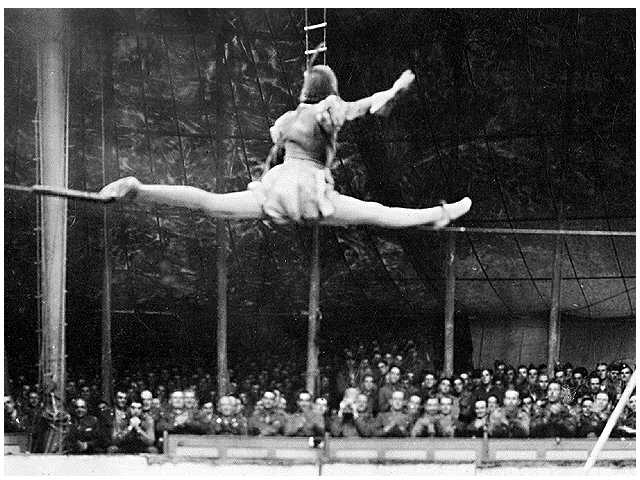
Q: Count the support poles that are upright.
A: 6